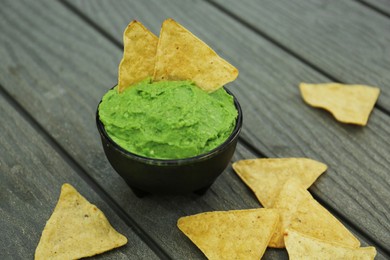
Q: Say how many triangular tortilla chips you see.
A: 8